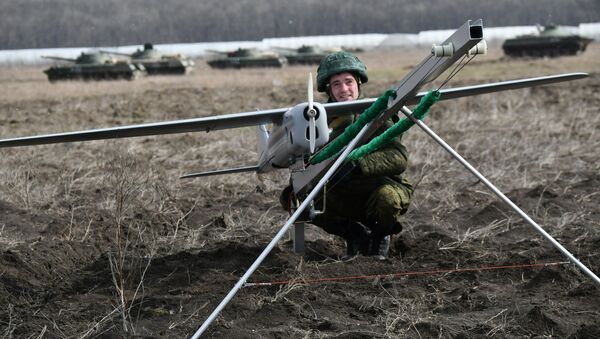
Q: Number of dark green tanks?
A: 5